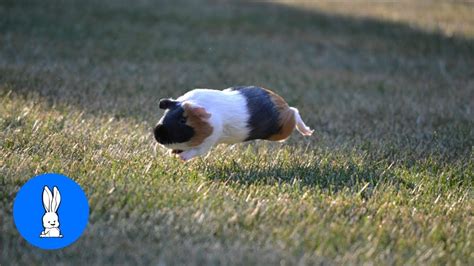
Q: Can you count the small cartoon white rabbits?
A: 1